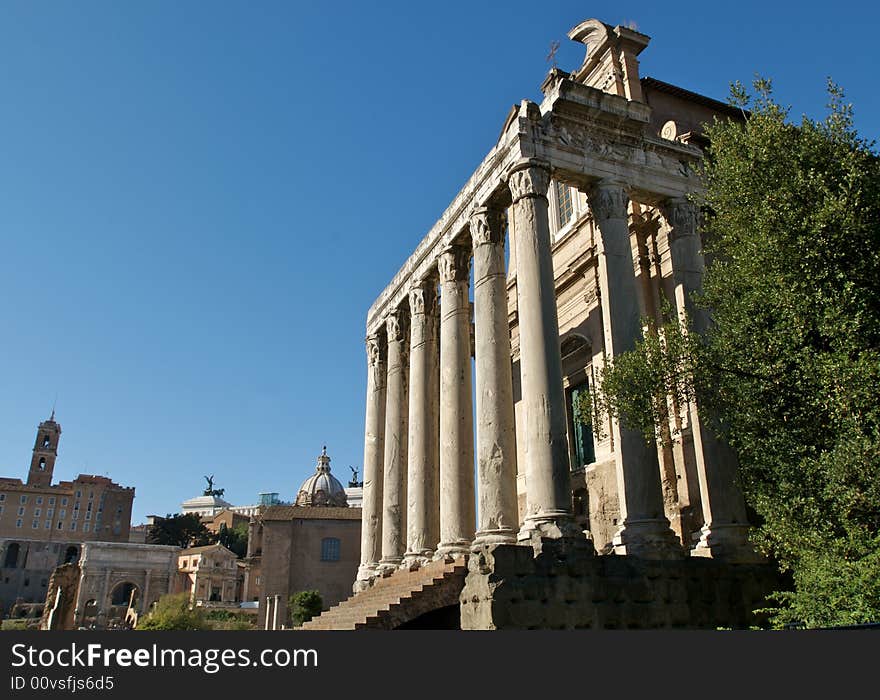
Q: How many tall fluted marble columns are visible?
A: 8